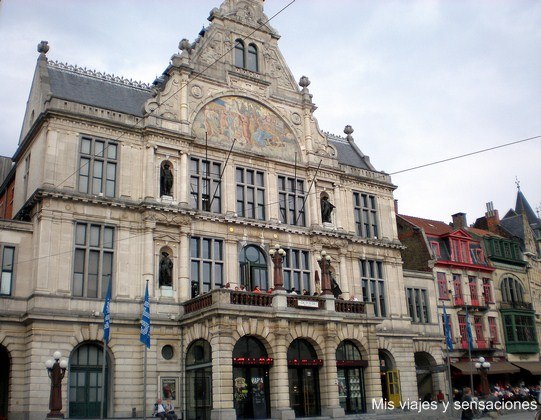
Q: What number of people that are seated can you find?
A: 2